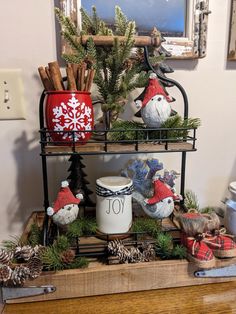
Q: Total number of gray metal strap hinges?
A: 2